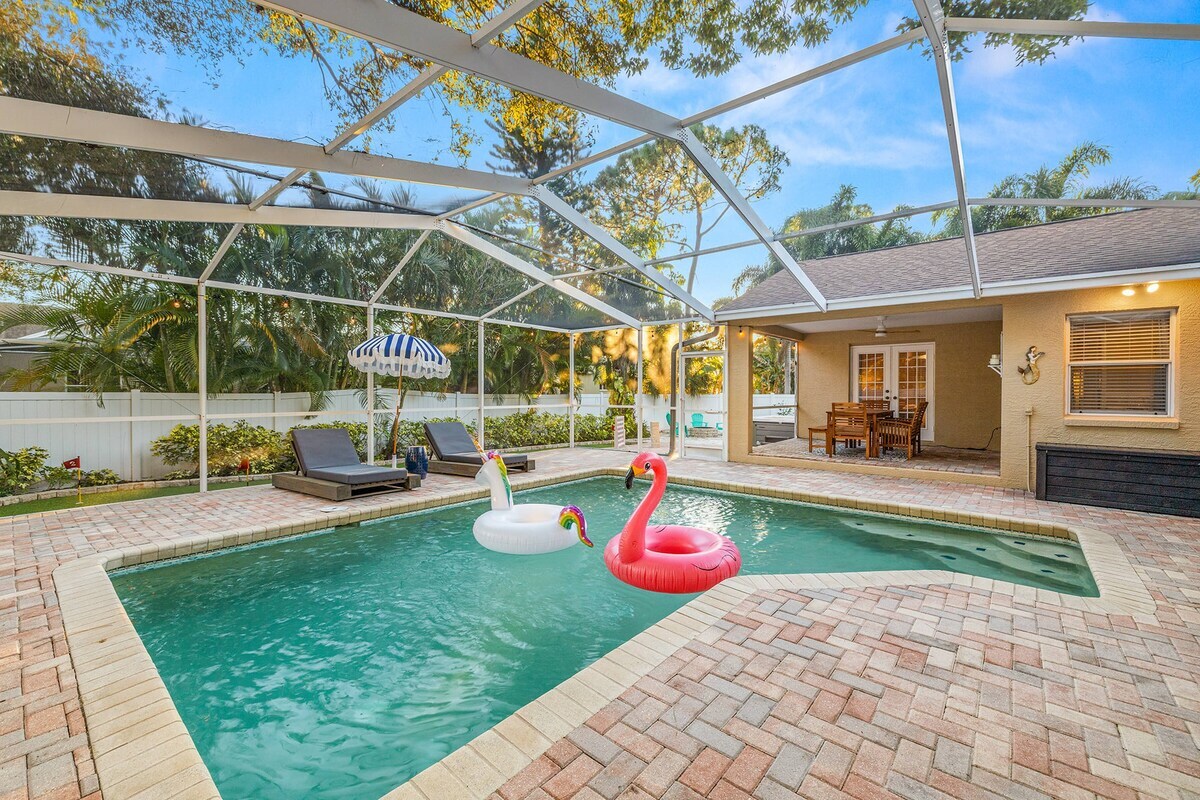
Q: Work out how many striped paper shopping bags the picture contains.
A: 0